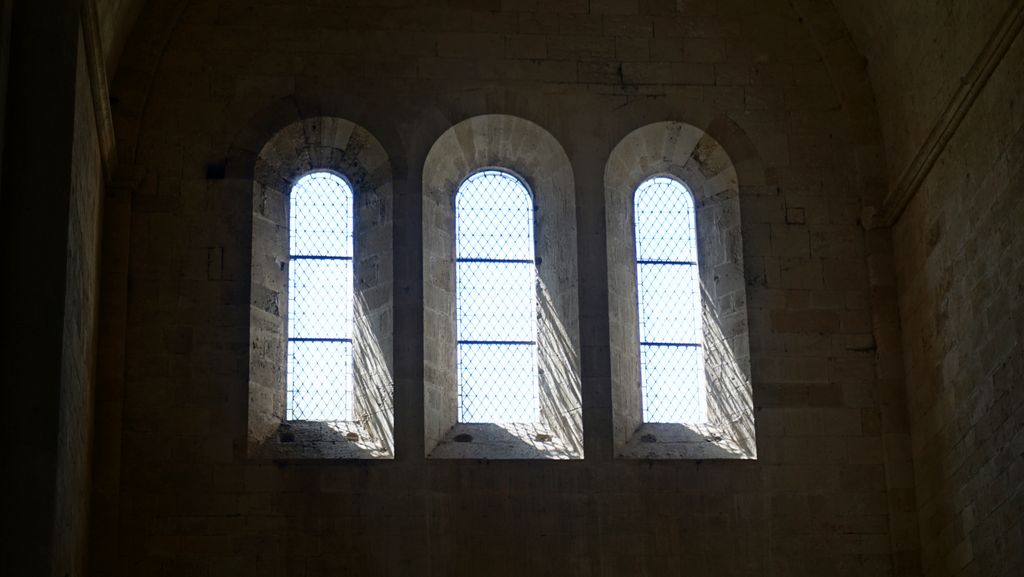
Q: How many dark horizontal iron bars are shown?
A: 6